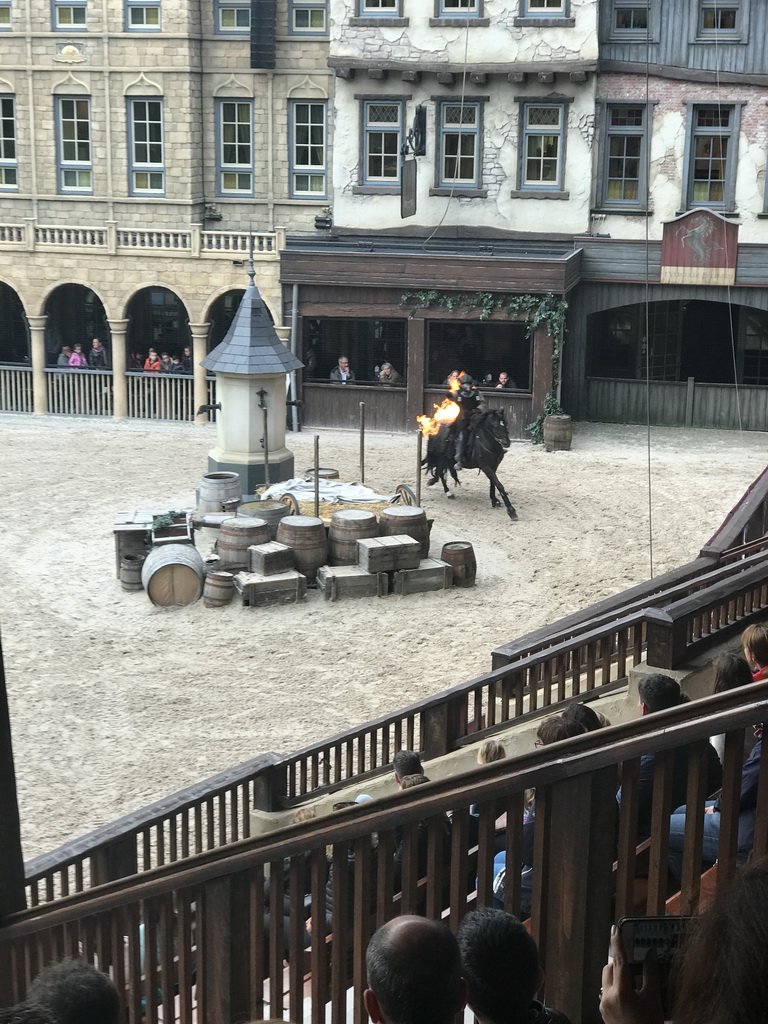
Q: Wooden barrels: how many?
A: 12